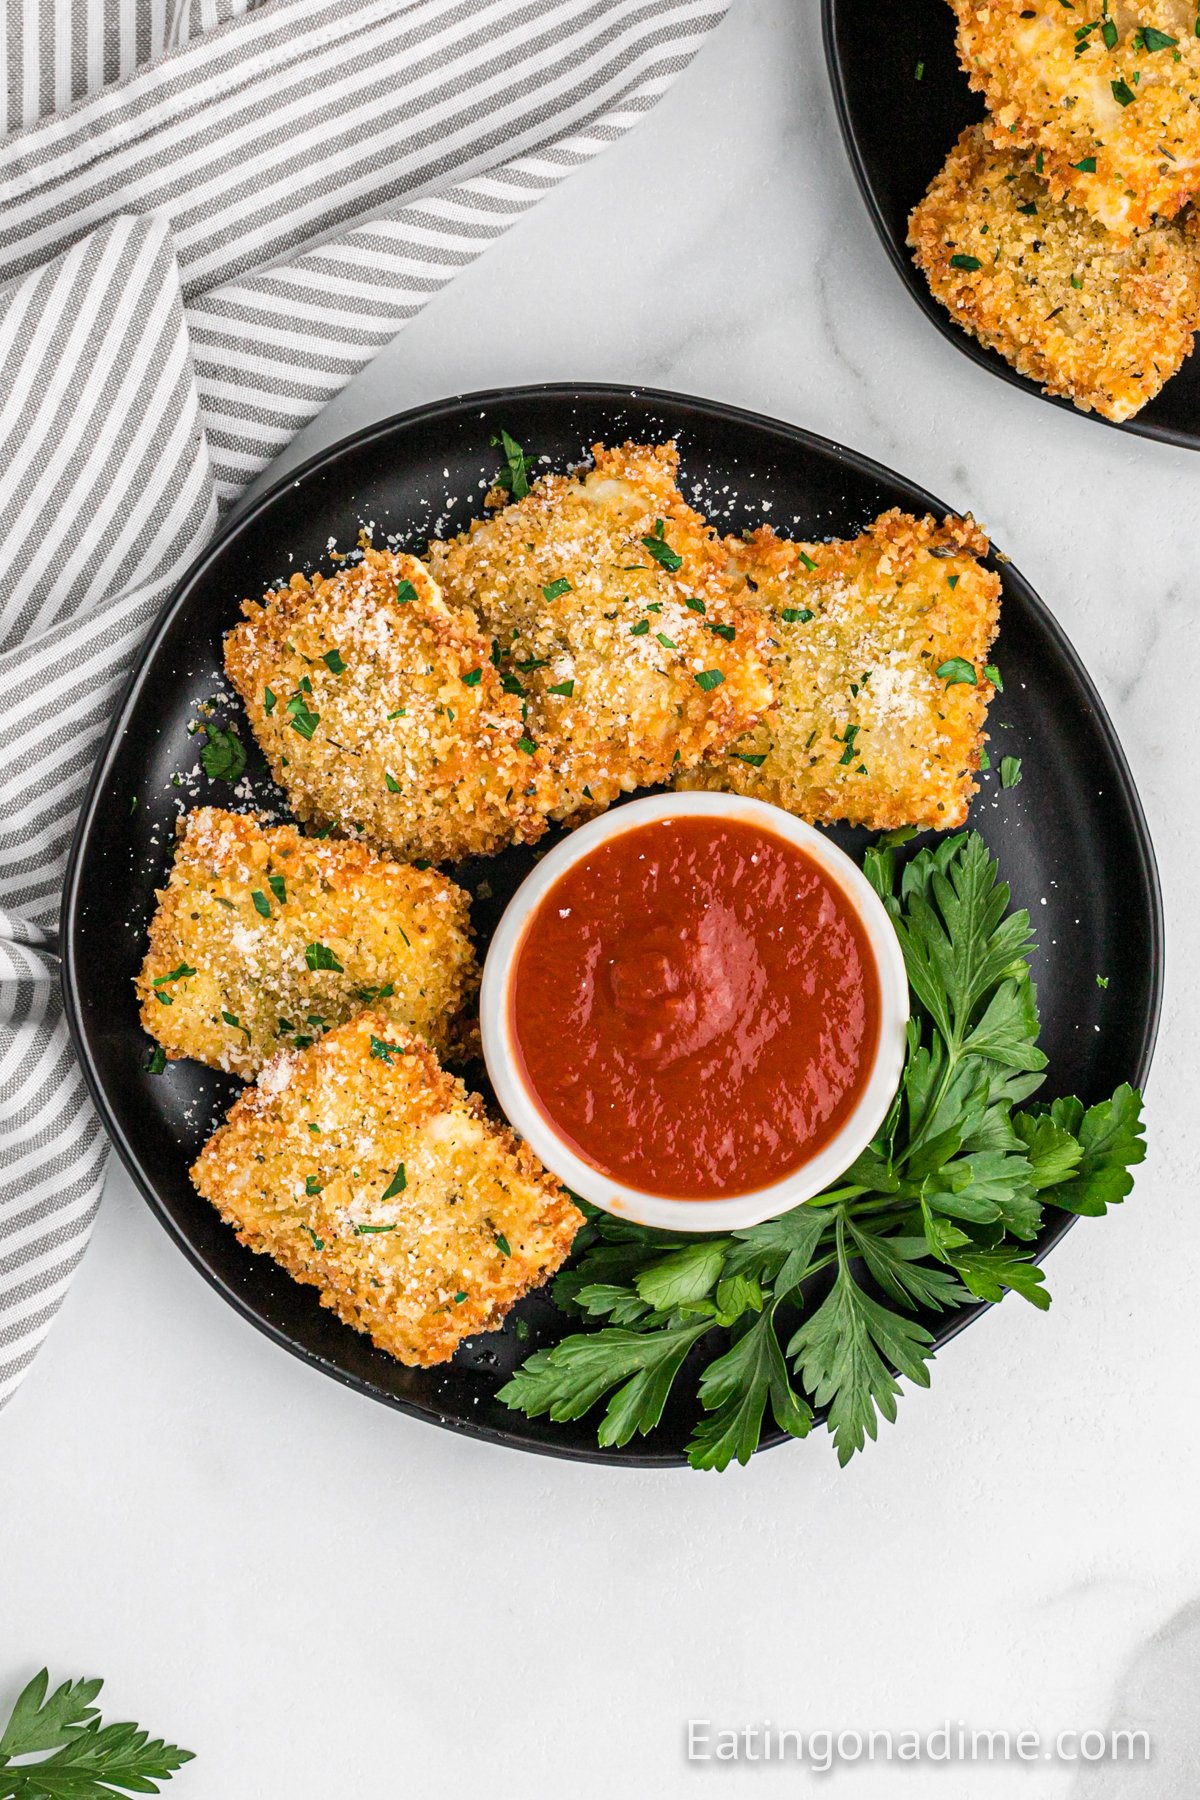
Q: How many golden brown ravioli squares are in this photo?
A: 7